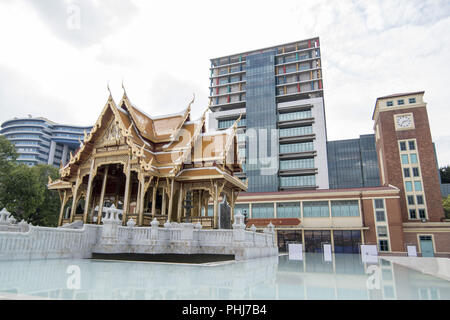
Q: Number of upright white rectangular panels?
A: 4